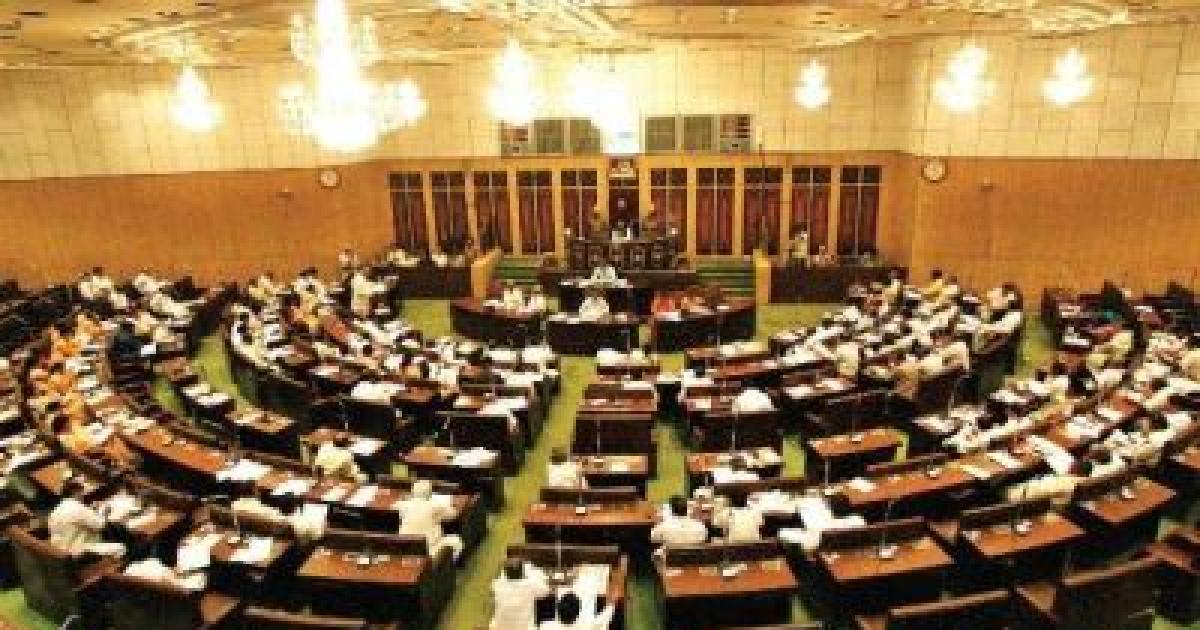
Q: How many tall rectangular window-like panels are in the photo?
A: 10